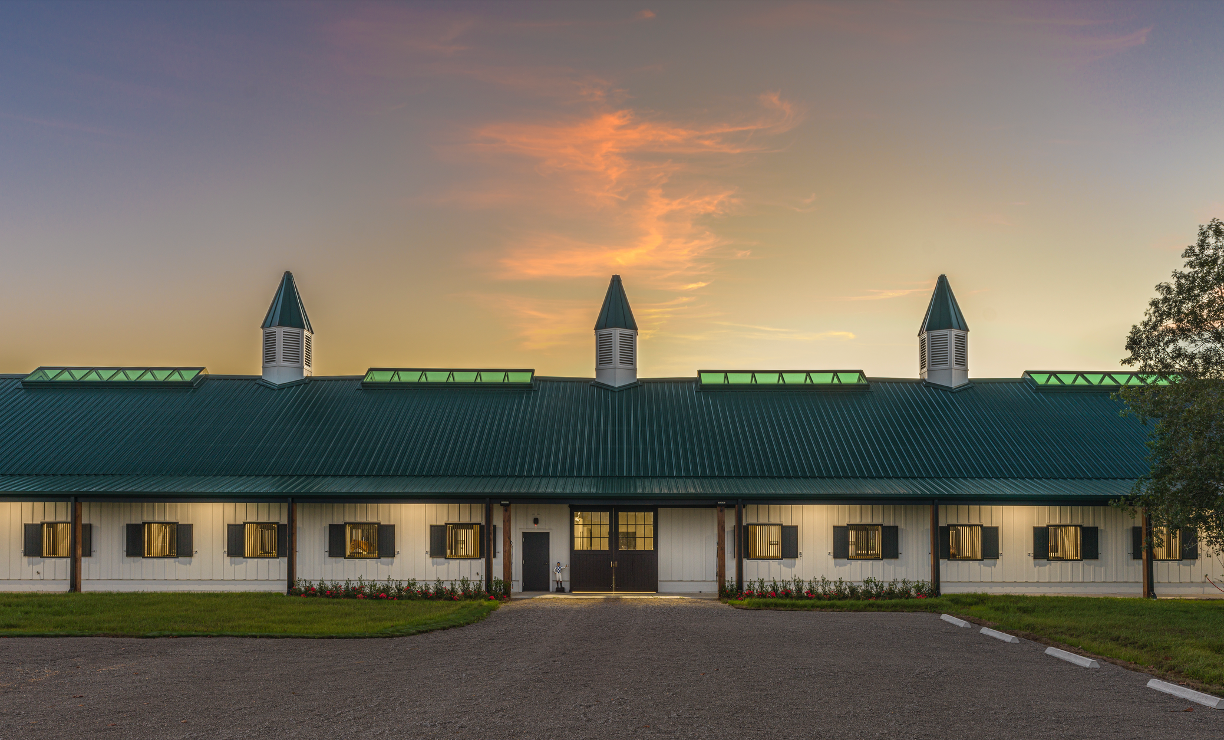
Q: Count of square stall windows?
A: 10